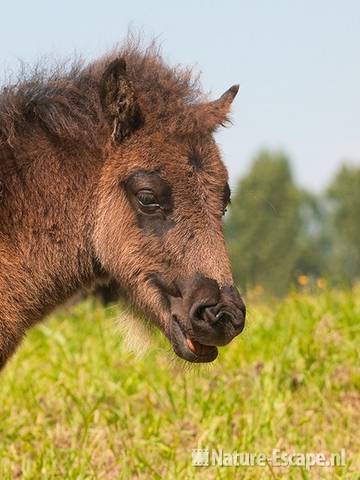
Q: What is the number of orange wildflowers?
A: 3